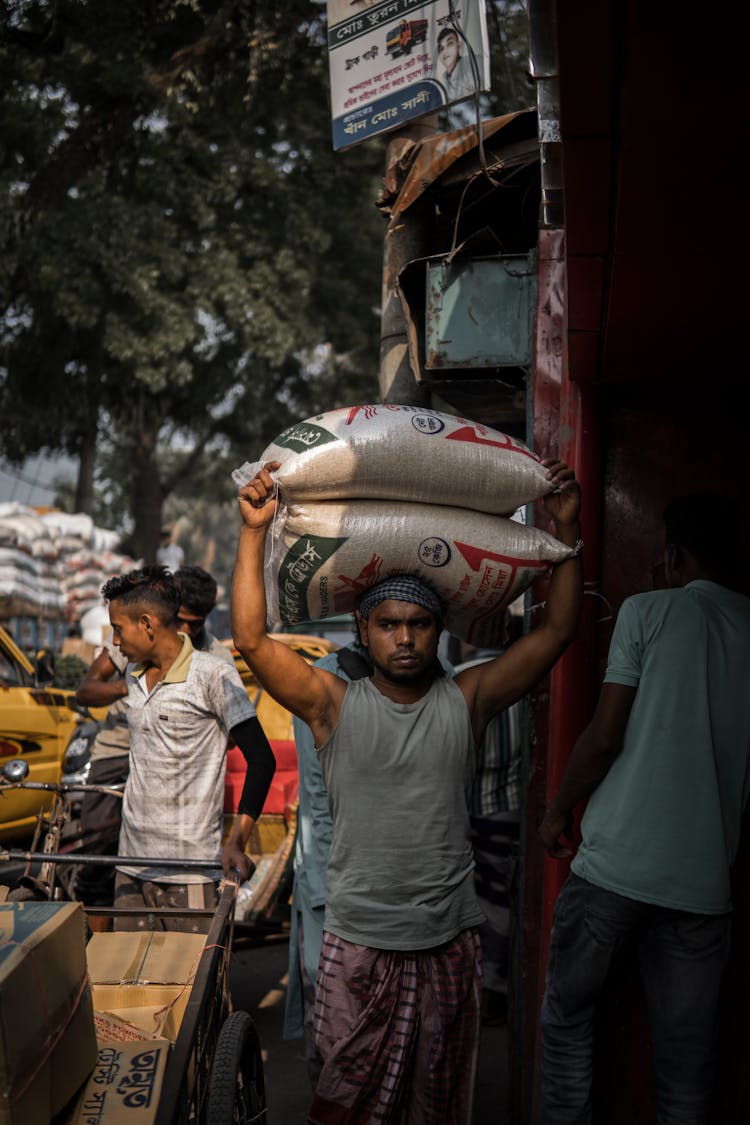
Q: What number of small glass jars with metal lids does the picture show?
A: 0